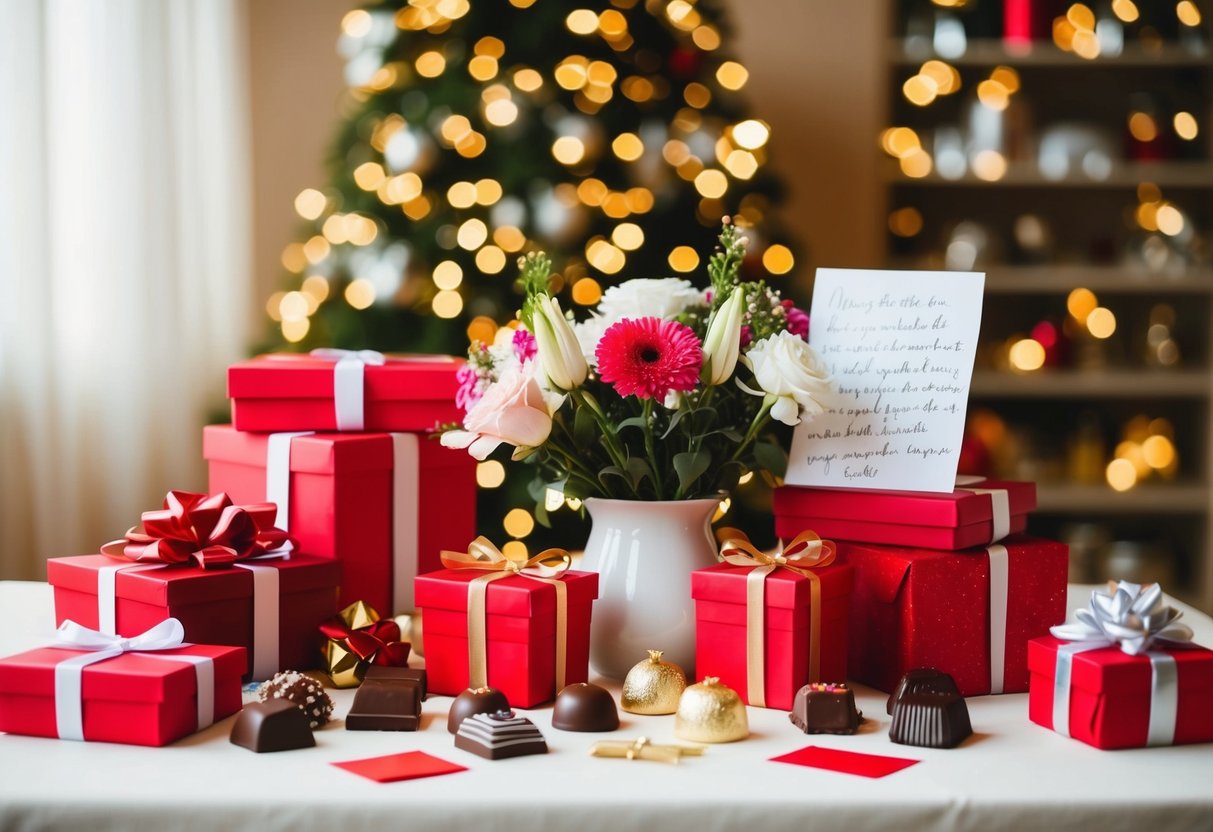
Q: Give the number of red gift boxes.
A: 9